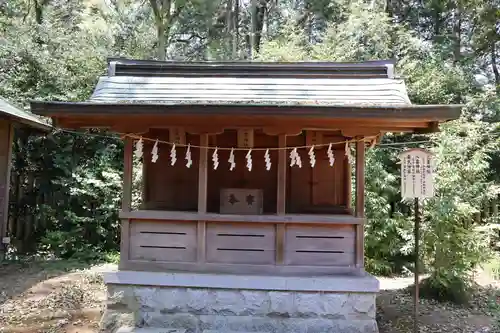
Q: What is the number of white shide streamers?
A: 12